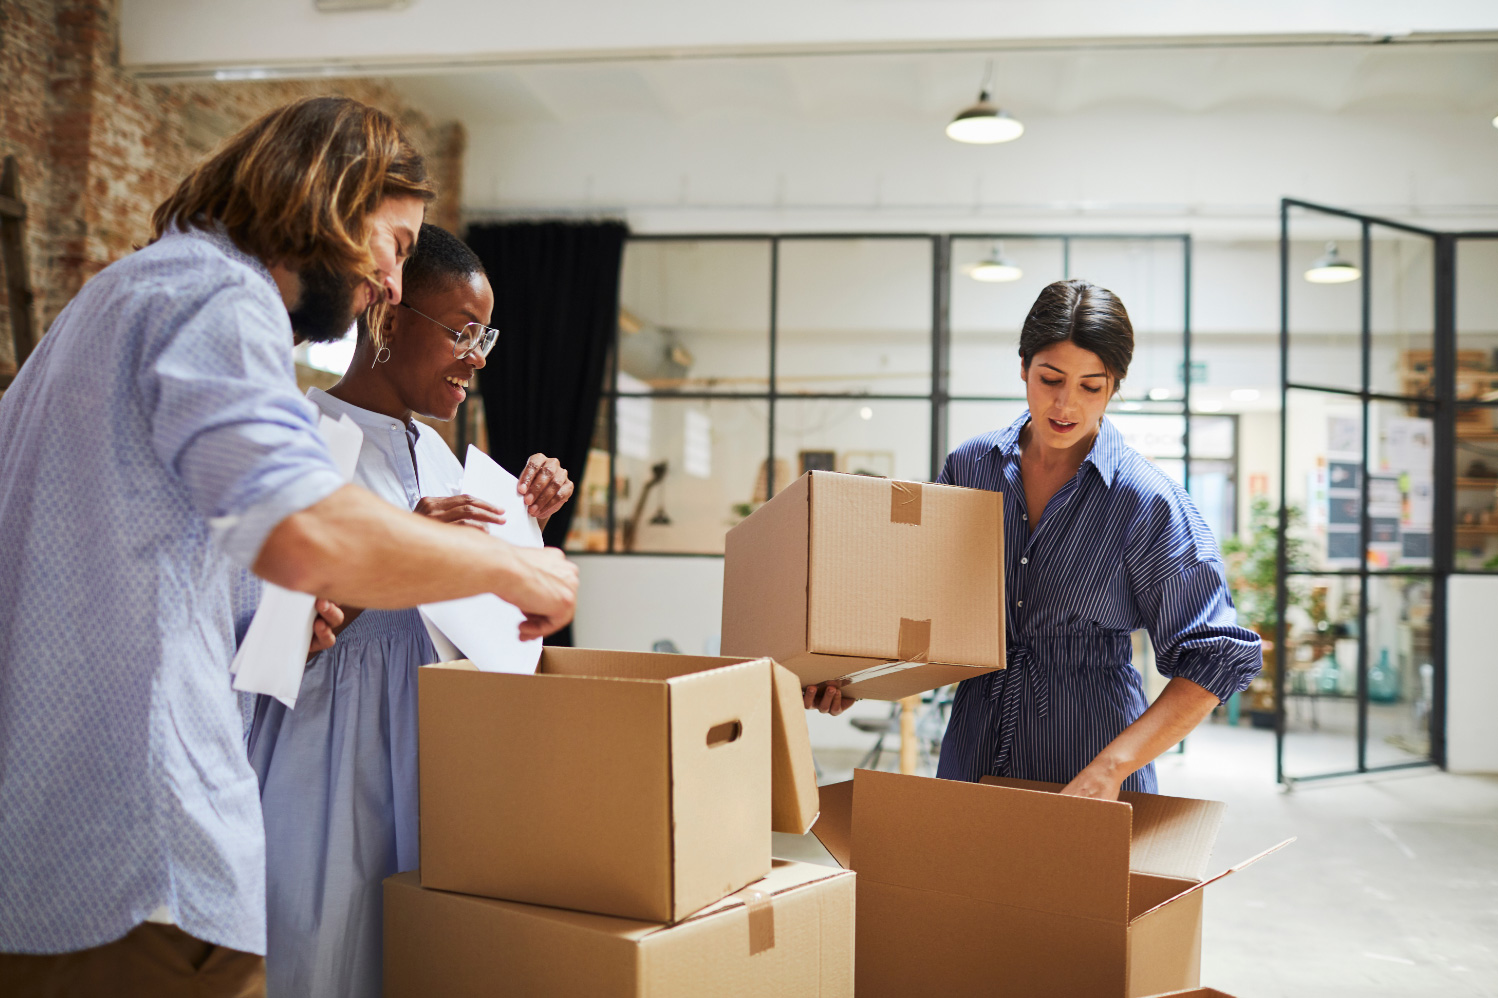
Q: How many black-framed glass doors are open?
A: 1